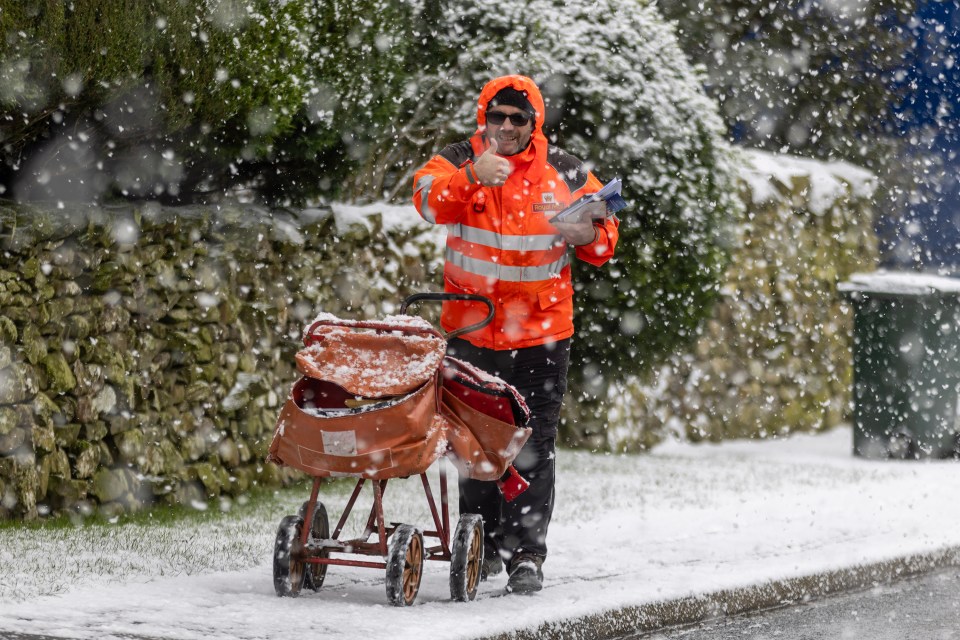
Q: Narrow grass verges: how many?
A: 1